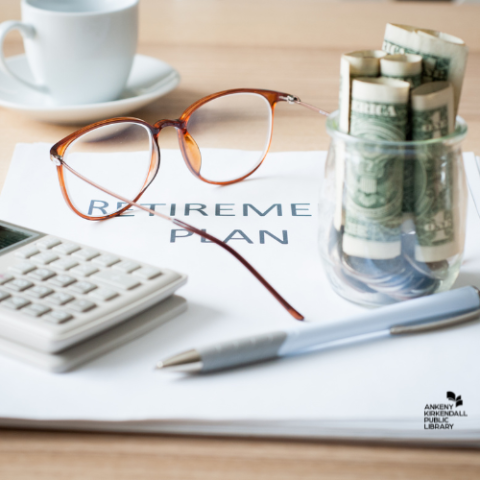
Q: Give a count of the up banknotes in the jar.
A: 5